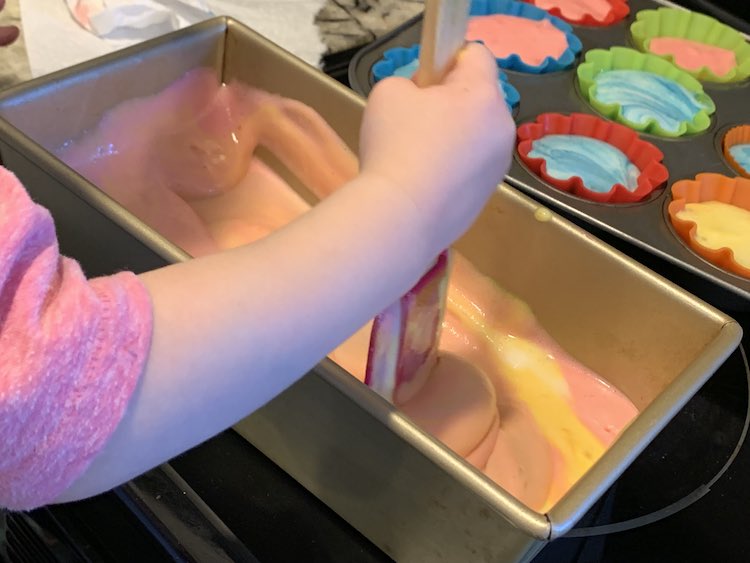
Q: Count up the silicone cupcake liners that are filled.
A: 8